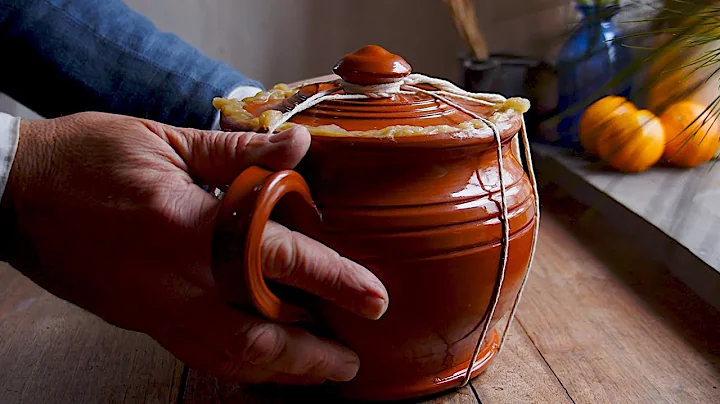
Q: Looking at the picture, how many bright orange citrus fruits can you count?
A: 3